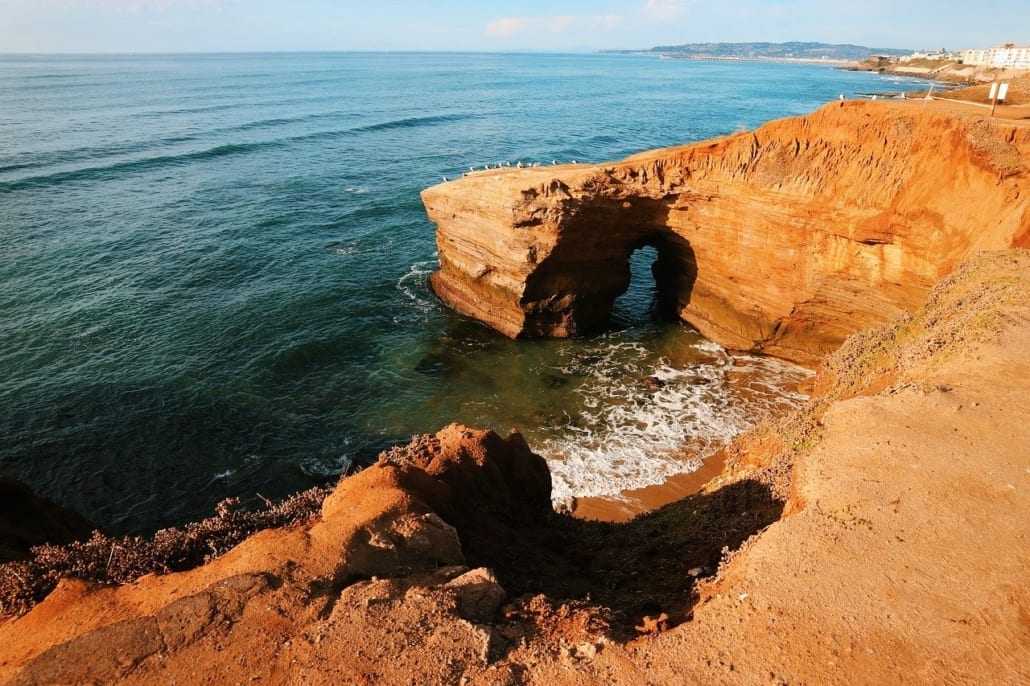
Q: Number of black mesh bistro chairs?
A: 0